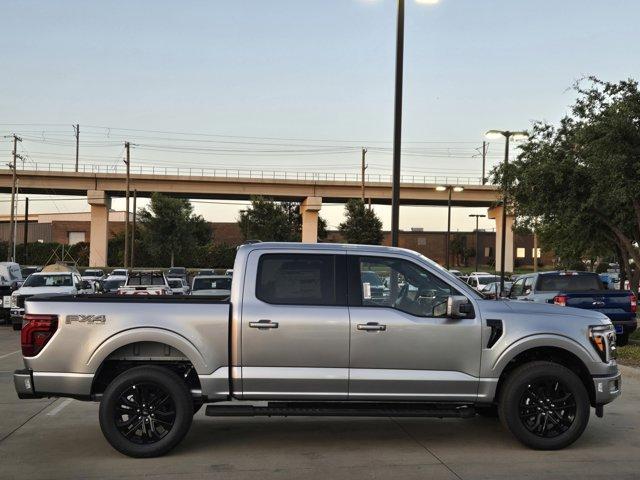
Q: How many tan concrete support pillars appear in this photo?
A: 3